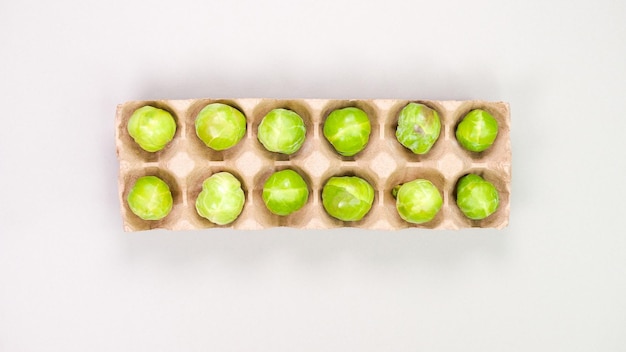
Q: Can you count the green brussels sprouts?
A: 12